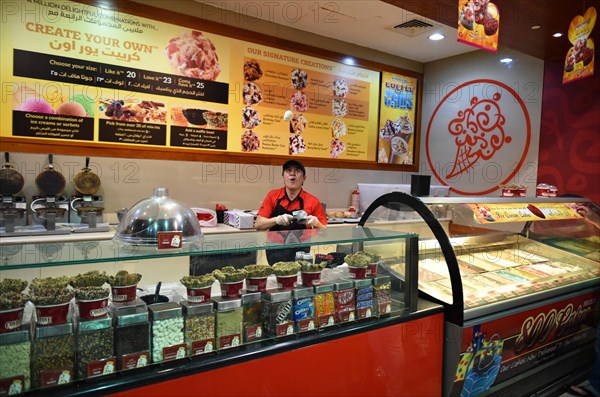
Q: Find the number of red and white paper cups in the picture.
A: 15